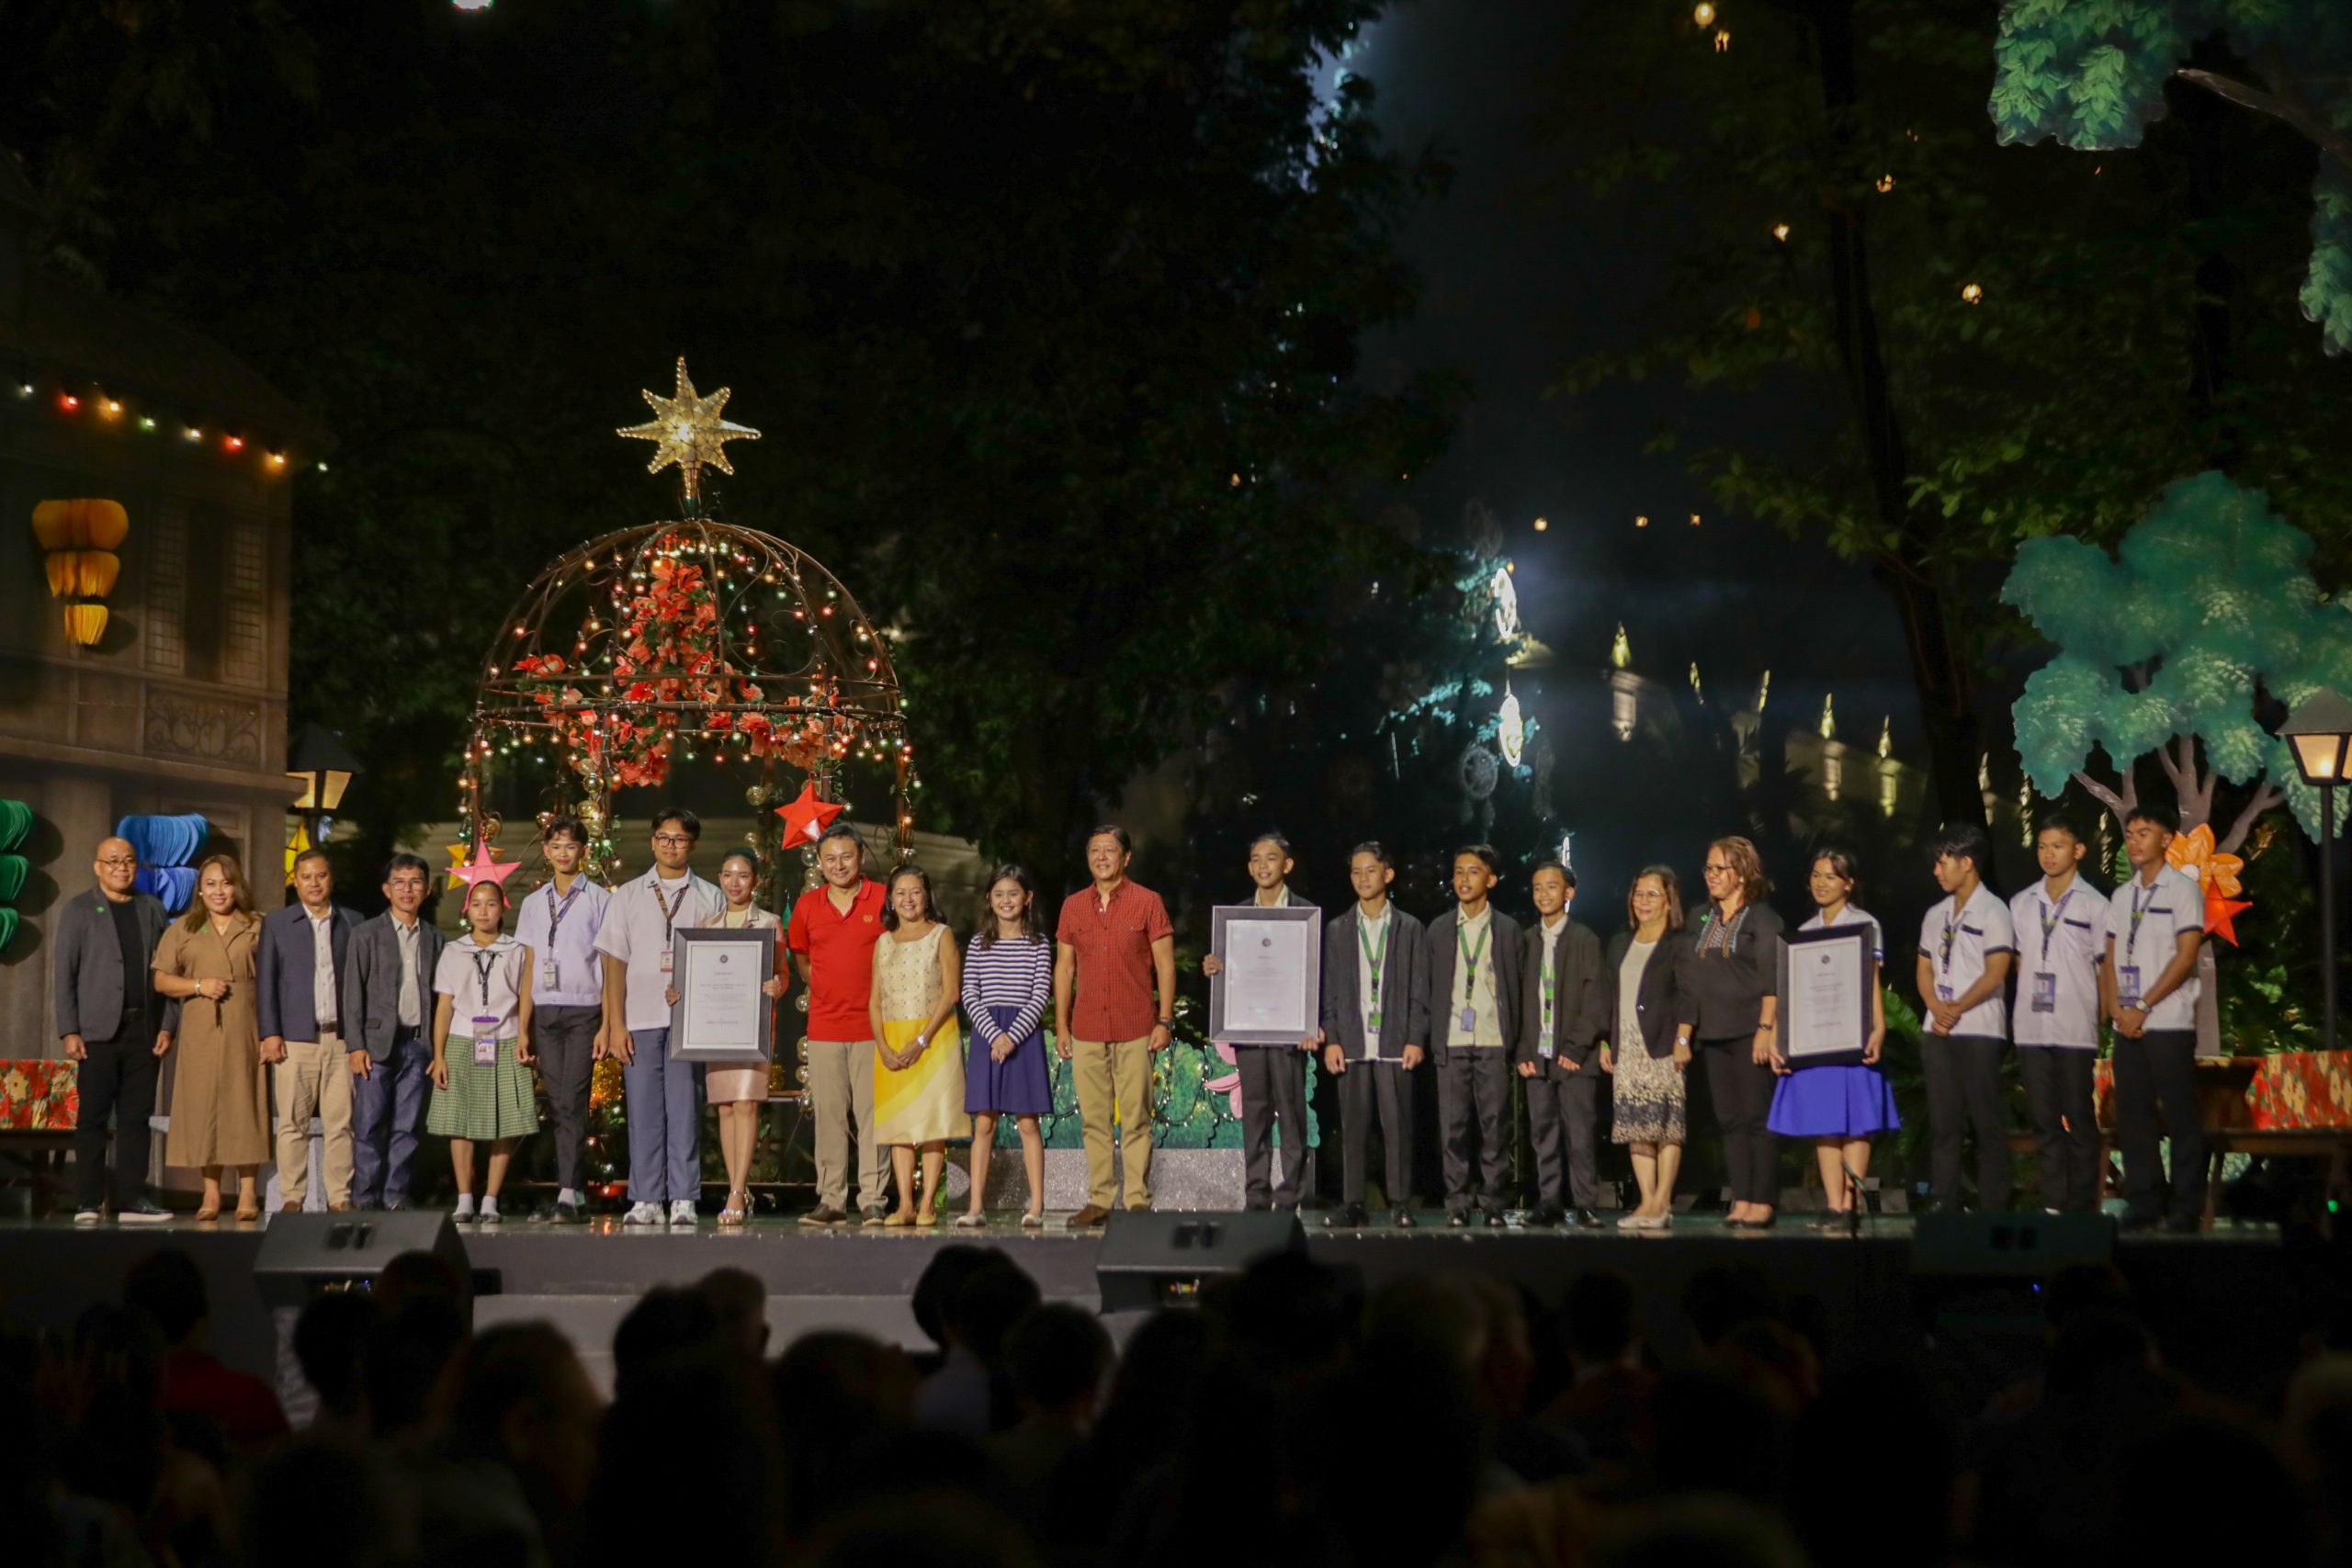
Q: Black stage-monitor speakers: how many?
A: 3